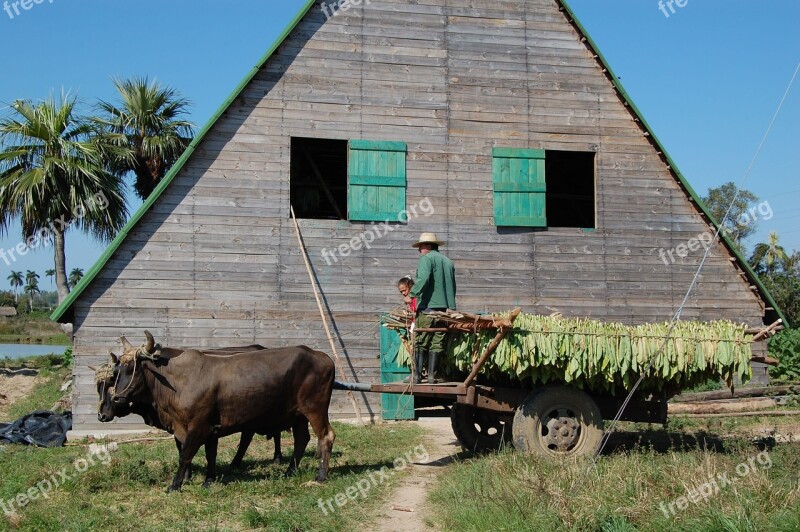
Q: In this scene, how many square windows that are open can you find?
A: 2